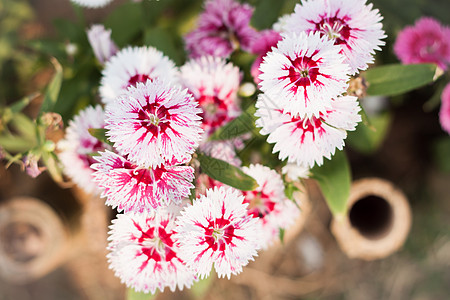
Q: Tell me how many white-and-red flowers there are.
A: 11